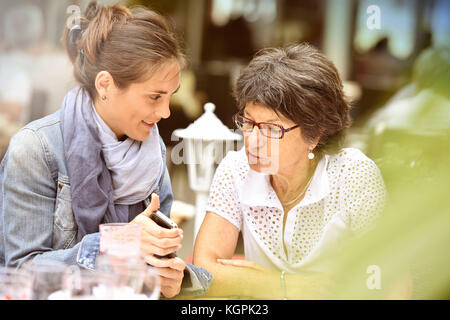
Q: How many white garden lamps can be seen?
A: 1